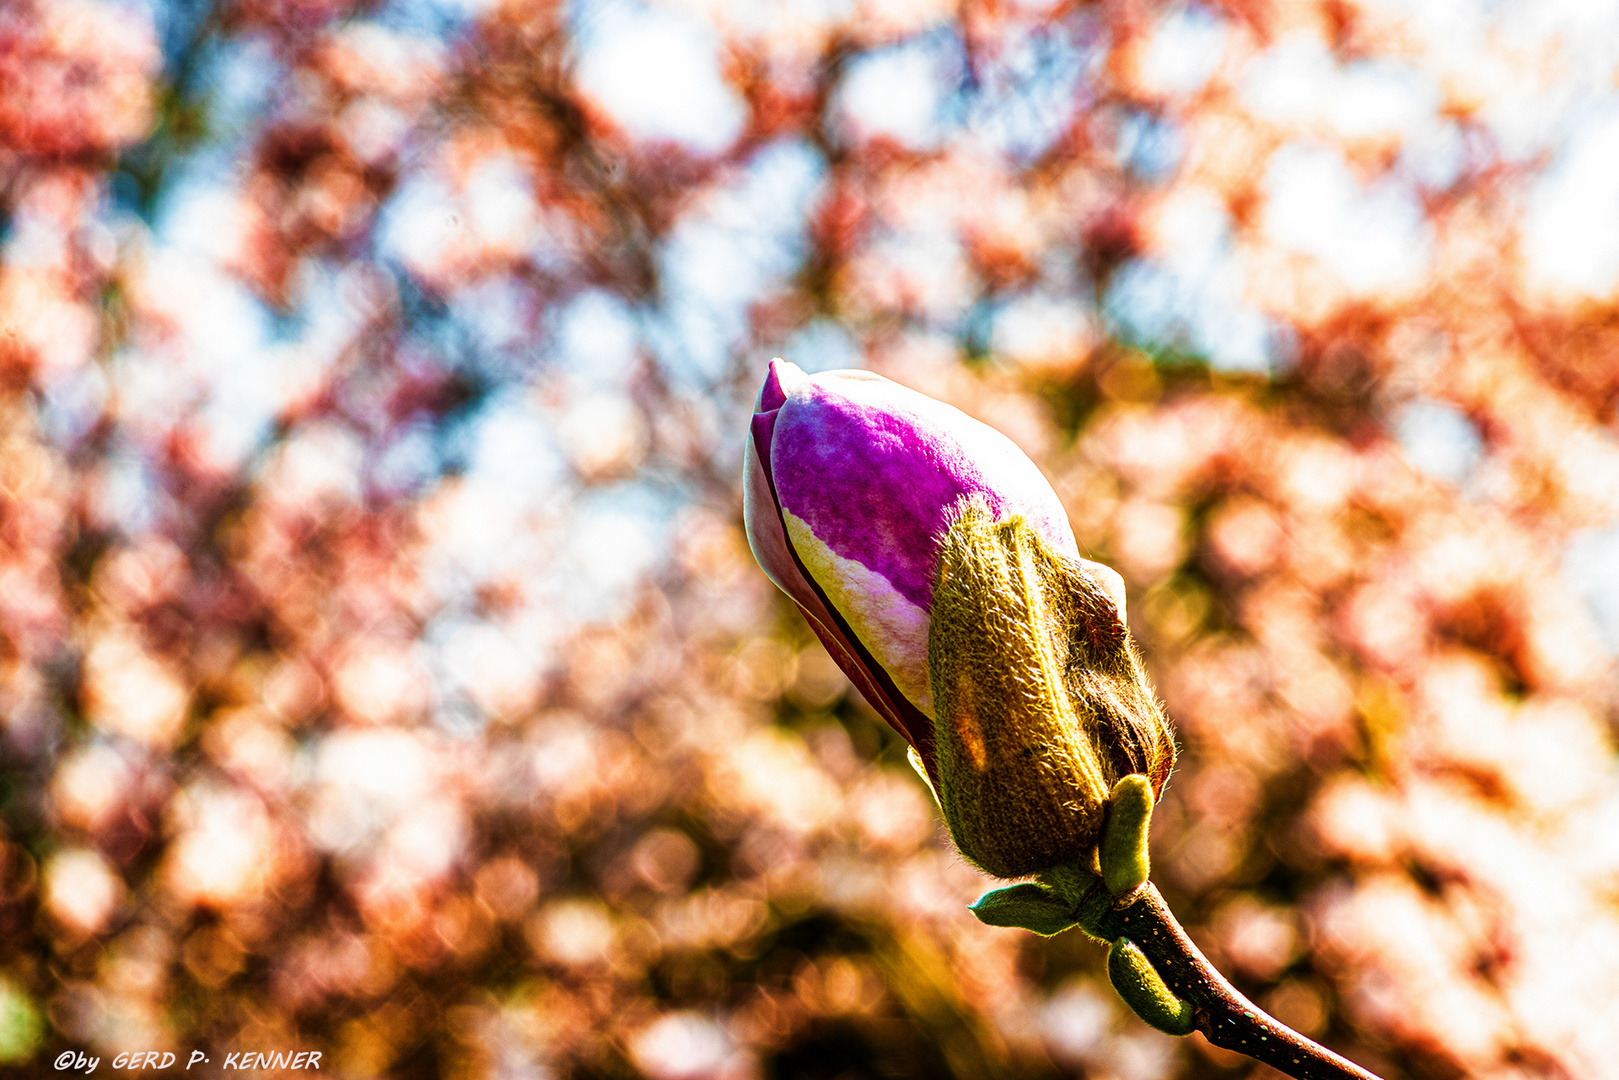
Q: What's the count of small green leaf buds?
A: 3